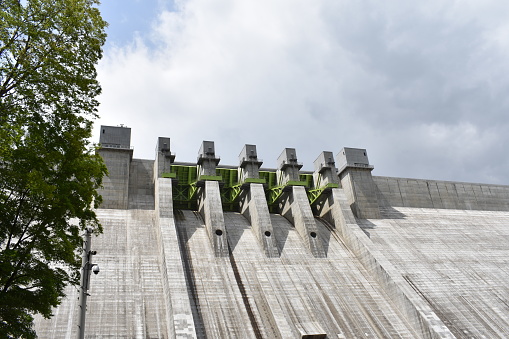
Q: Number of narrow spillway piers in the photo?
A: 5